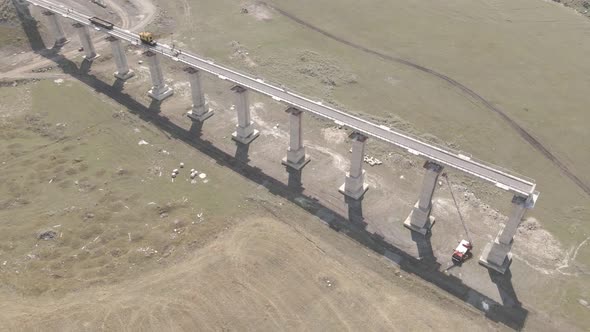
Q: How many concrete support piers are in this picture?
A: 10